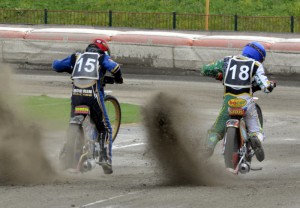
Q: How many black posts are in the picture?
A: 5